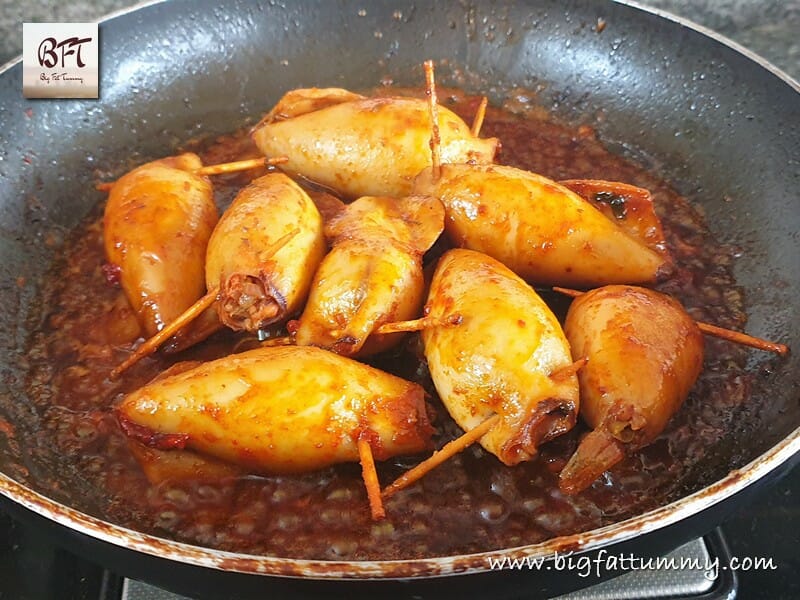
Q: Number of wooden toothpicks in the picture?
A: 8